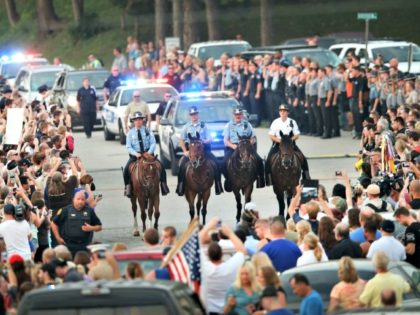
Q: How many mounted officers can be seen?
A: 4